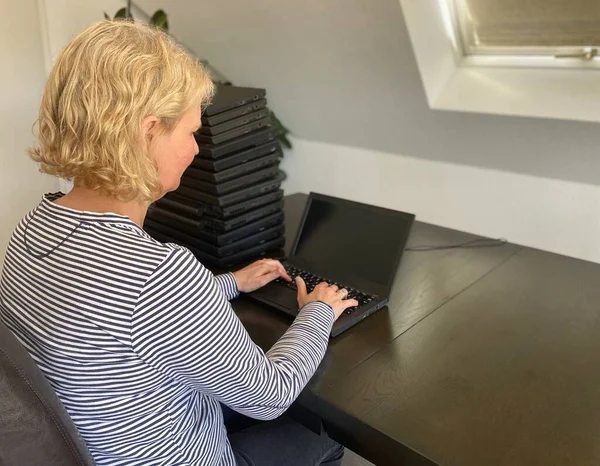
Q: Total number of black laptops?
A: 15